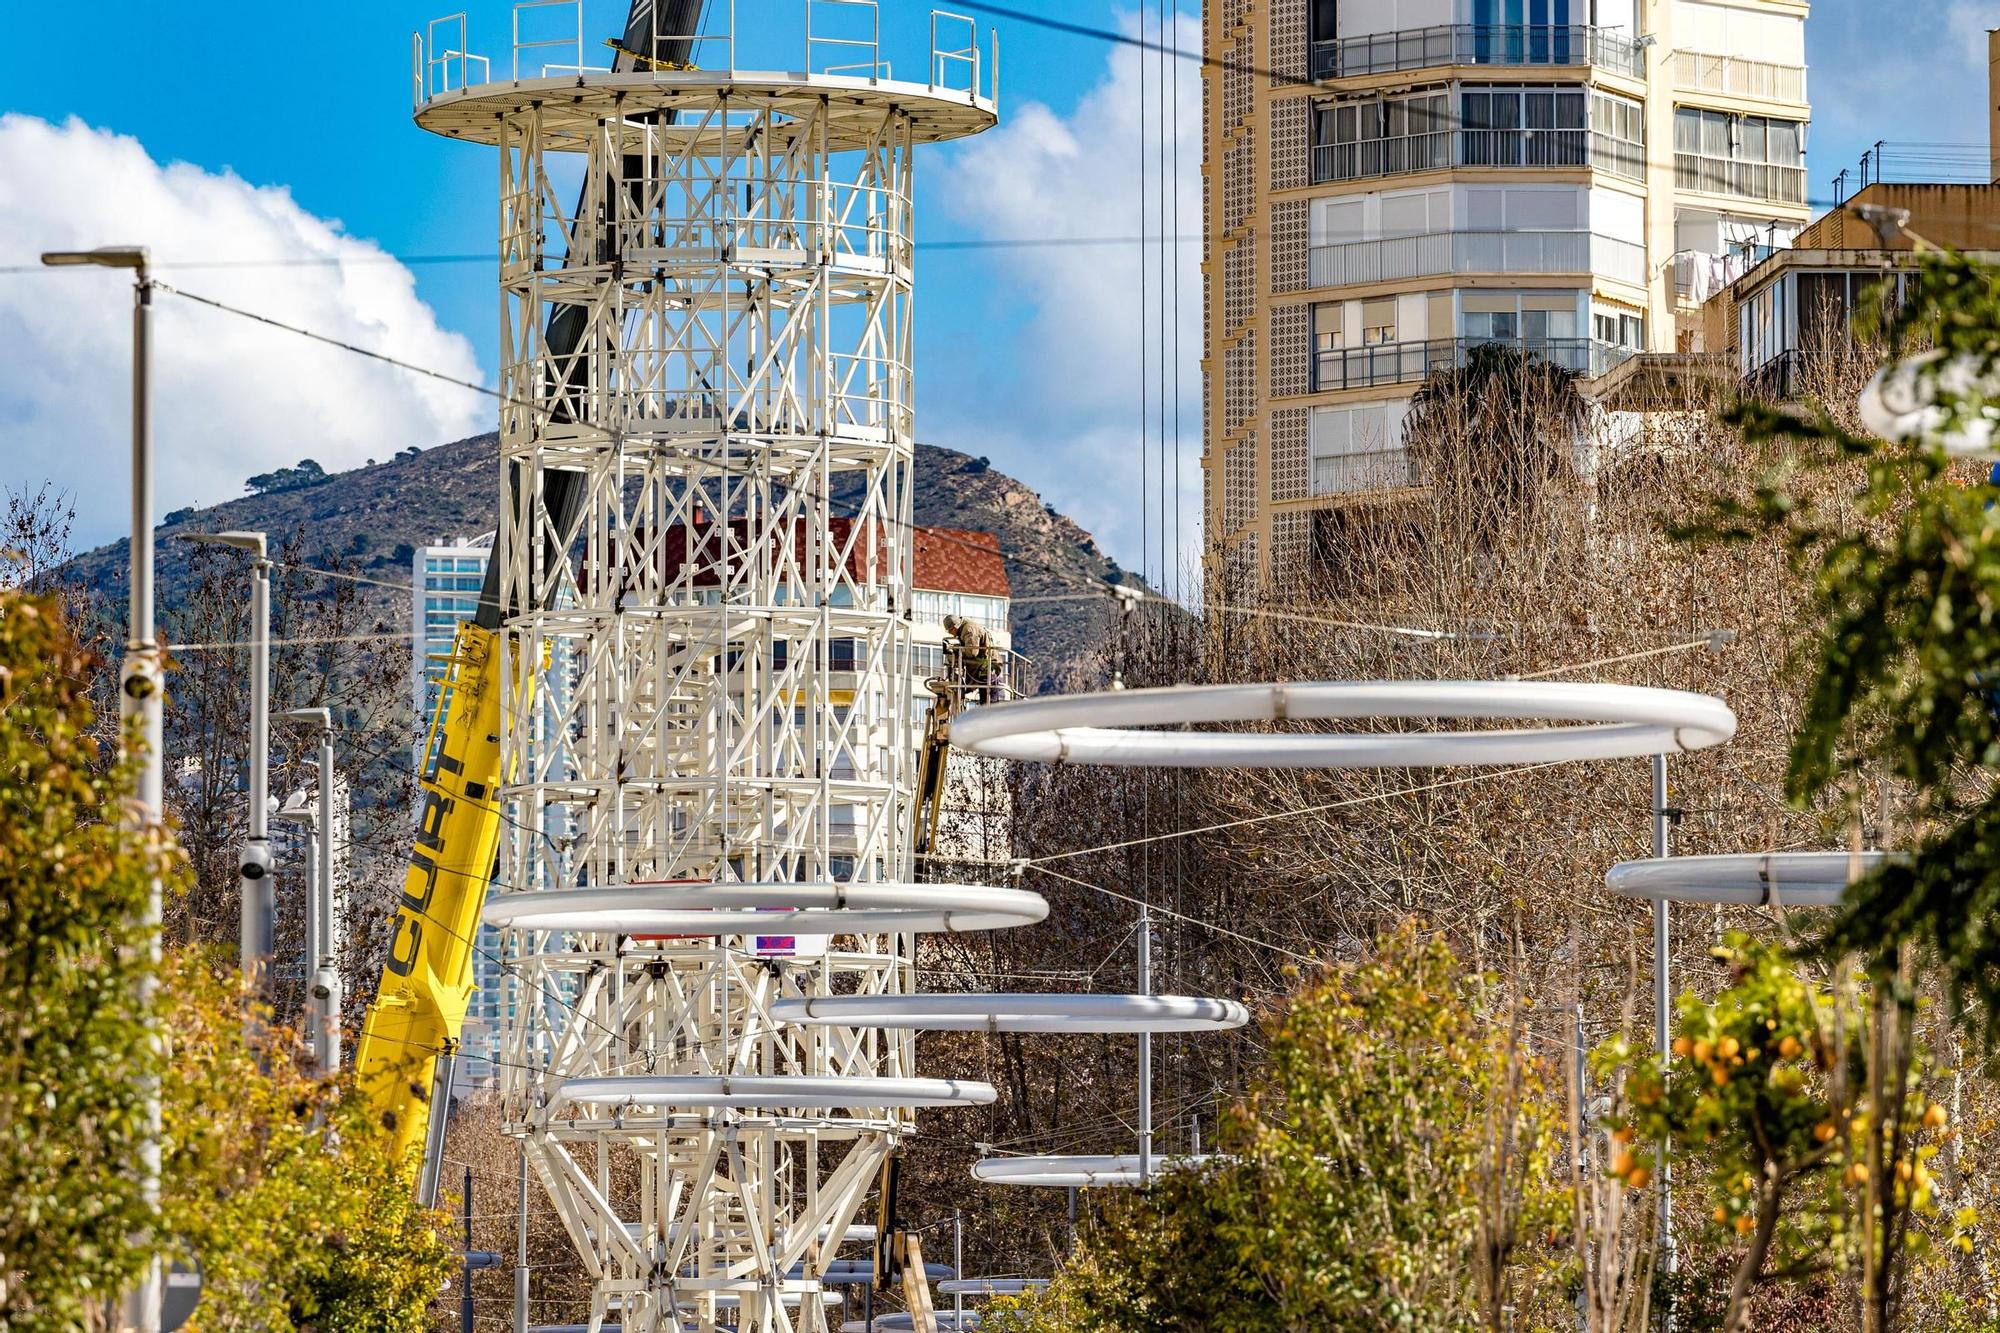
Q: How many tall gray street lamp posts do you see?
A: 4